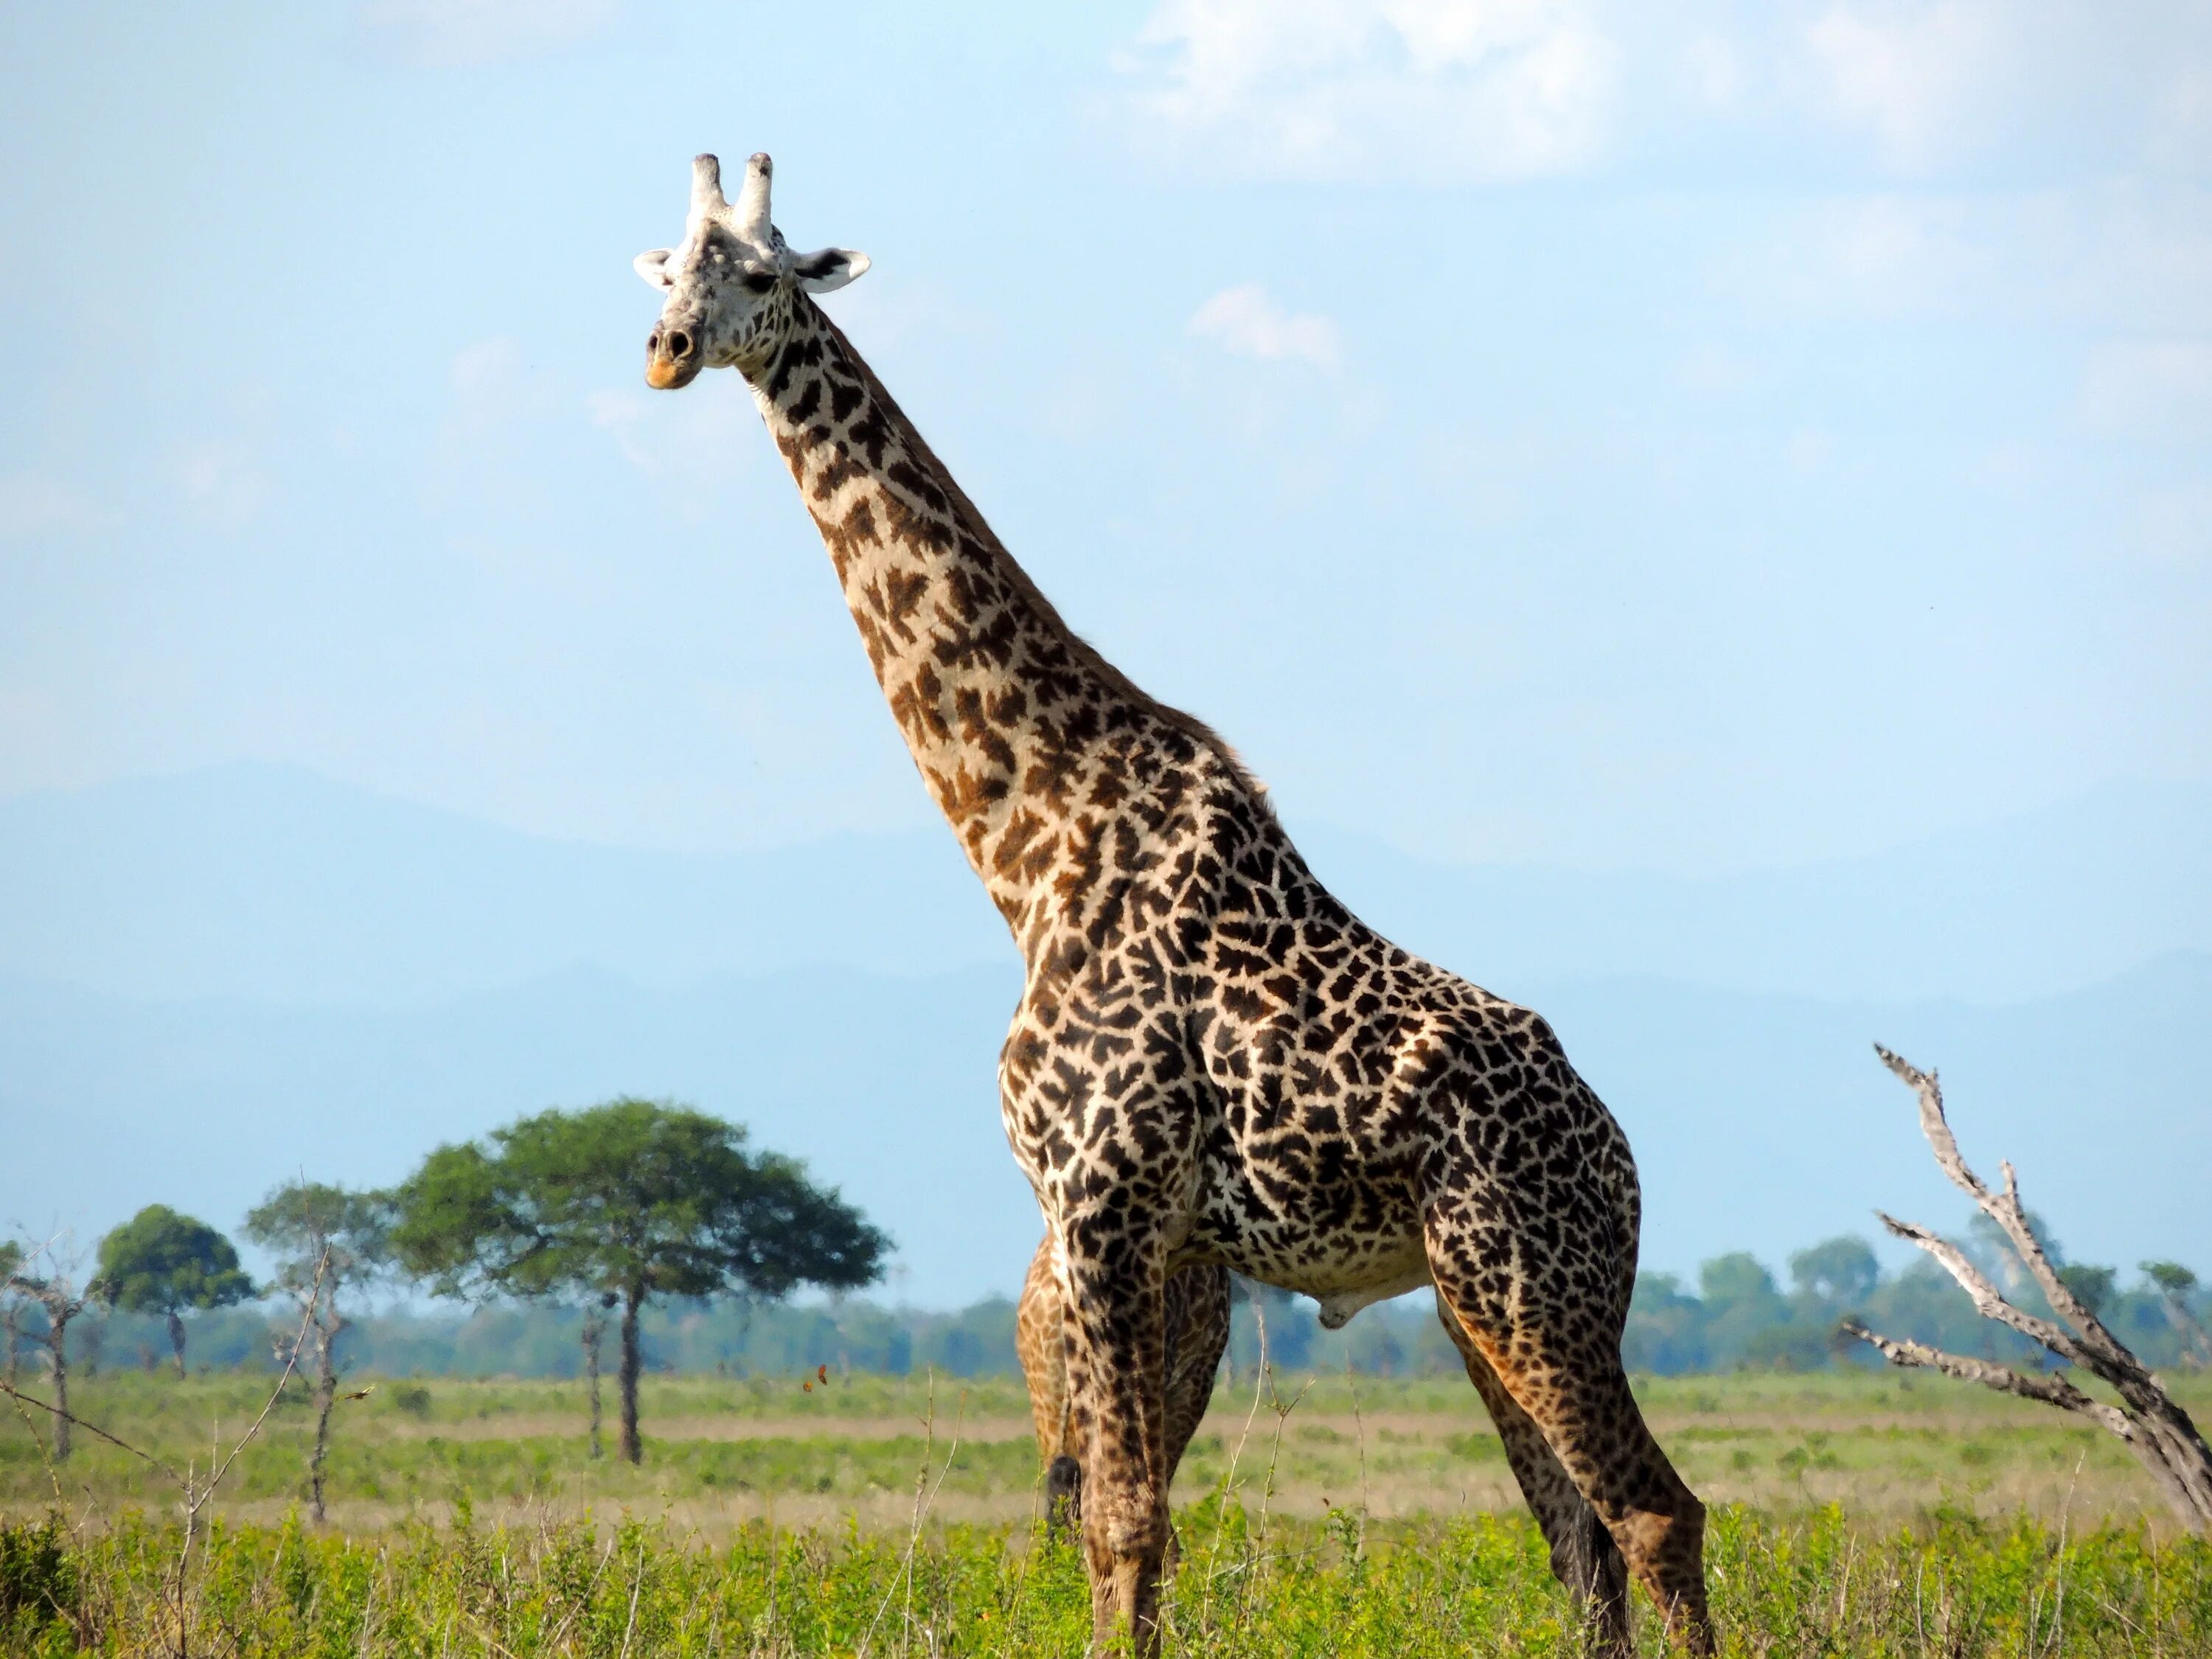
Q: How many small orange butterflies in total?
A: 2